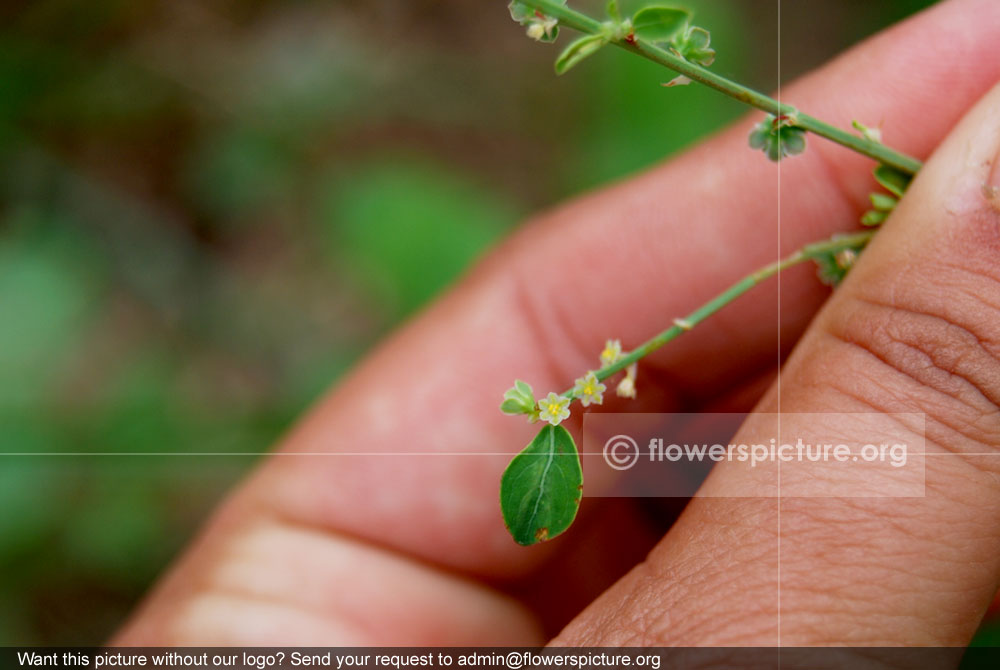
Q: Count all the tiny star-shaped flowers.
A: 3